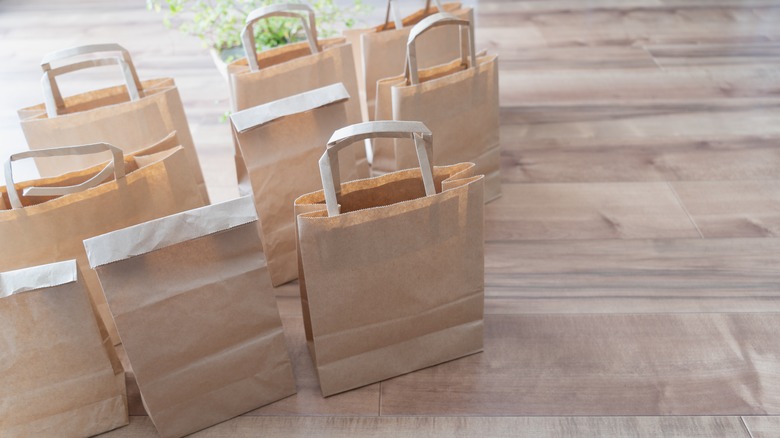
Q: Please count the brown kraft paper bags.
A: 9